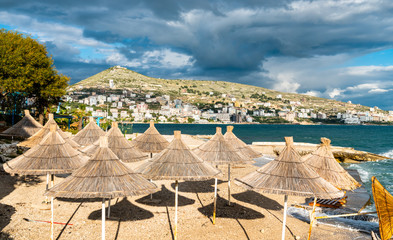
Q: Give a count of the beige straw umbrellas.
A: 12